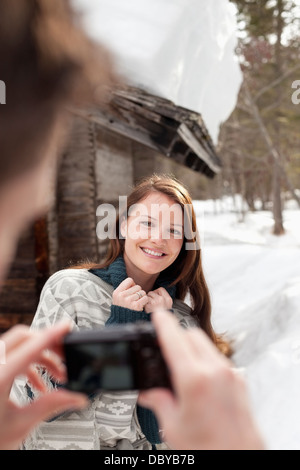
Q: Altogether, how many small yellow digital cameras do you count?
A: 0